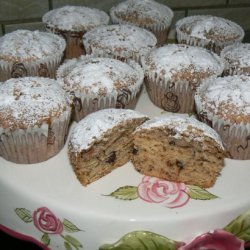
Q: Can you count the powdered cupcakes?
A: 11